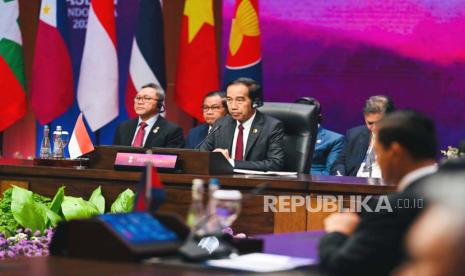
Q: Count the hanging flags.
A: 6